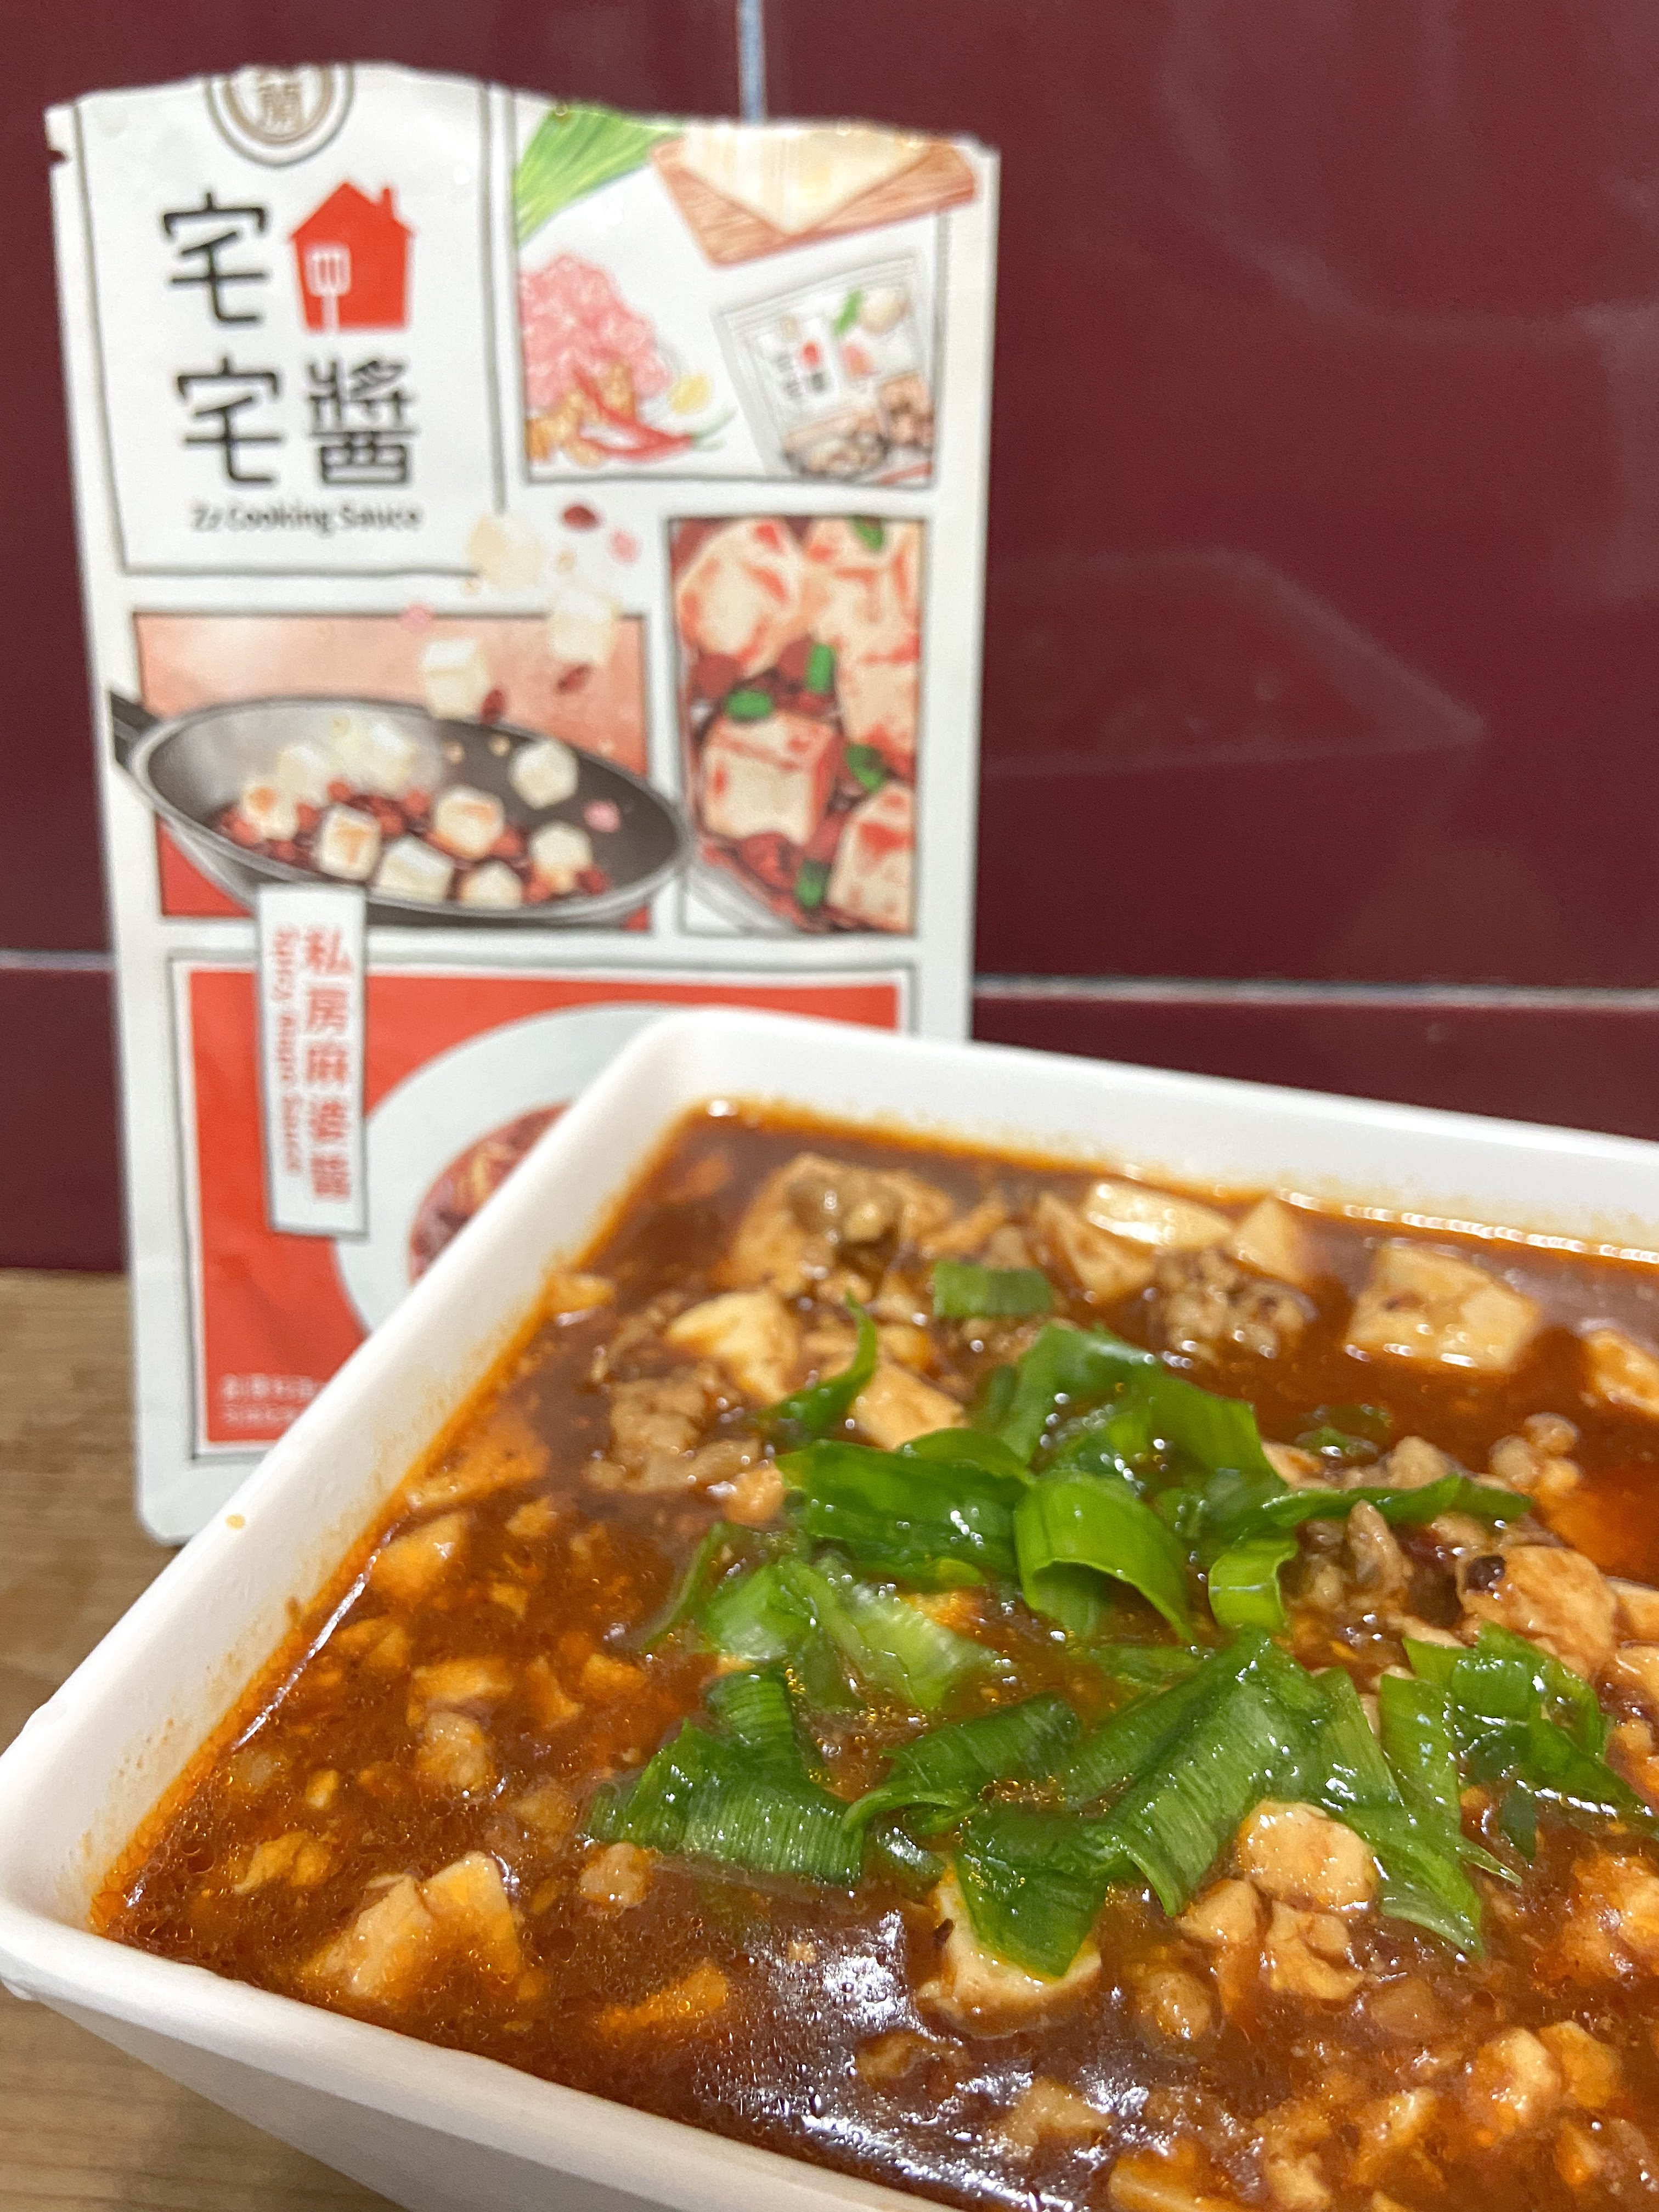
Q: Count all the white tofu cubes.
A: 12